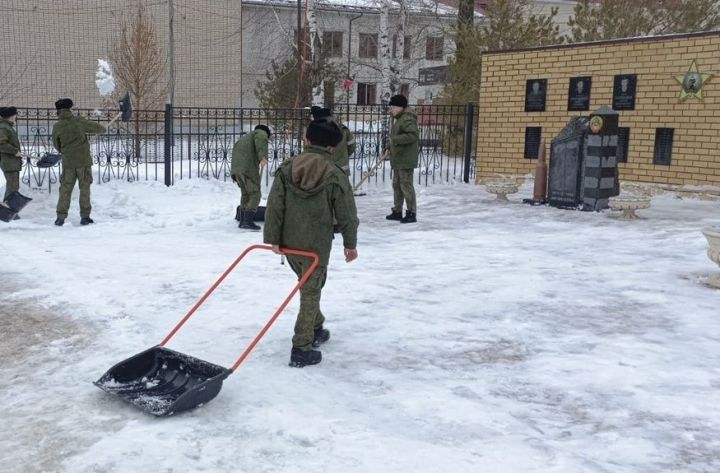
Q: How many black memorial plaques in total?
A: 6